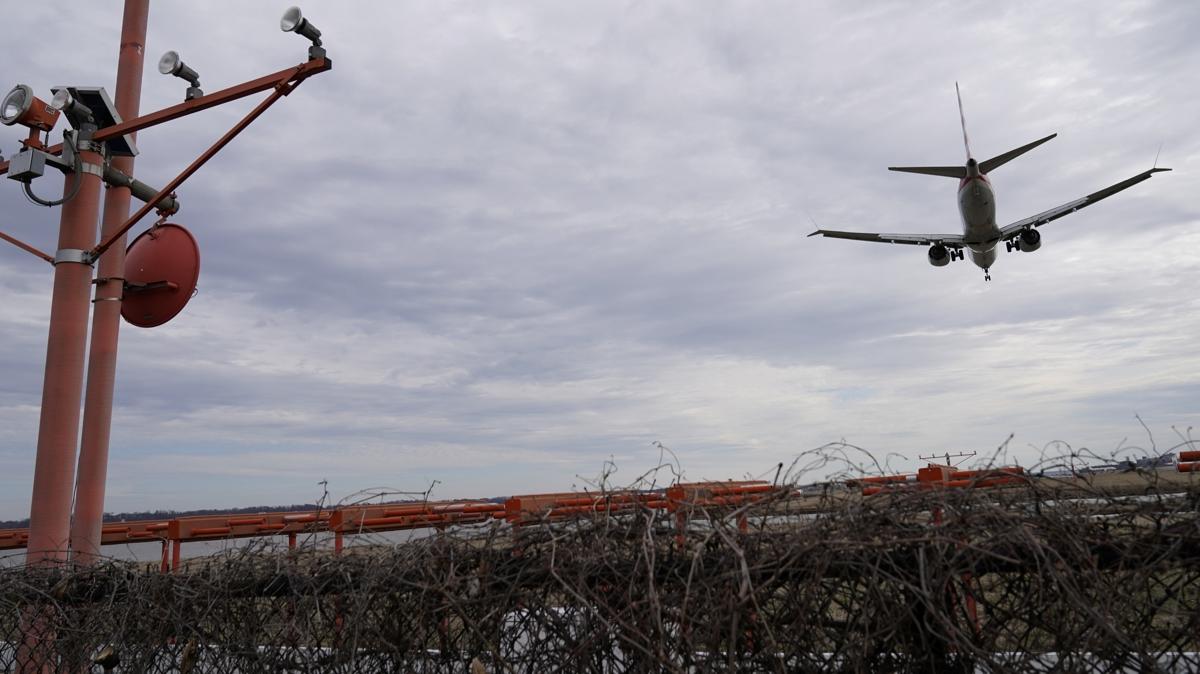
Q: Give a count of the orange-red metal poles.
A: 2